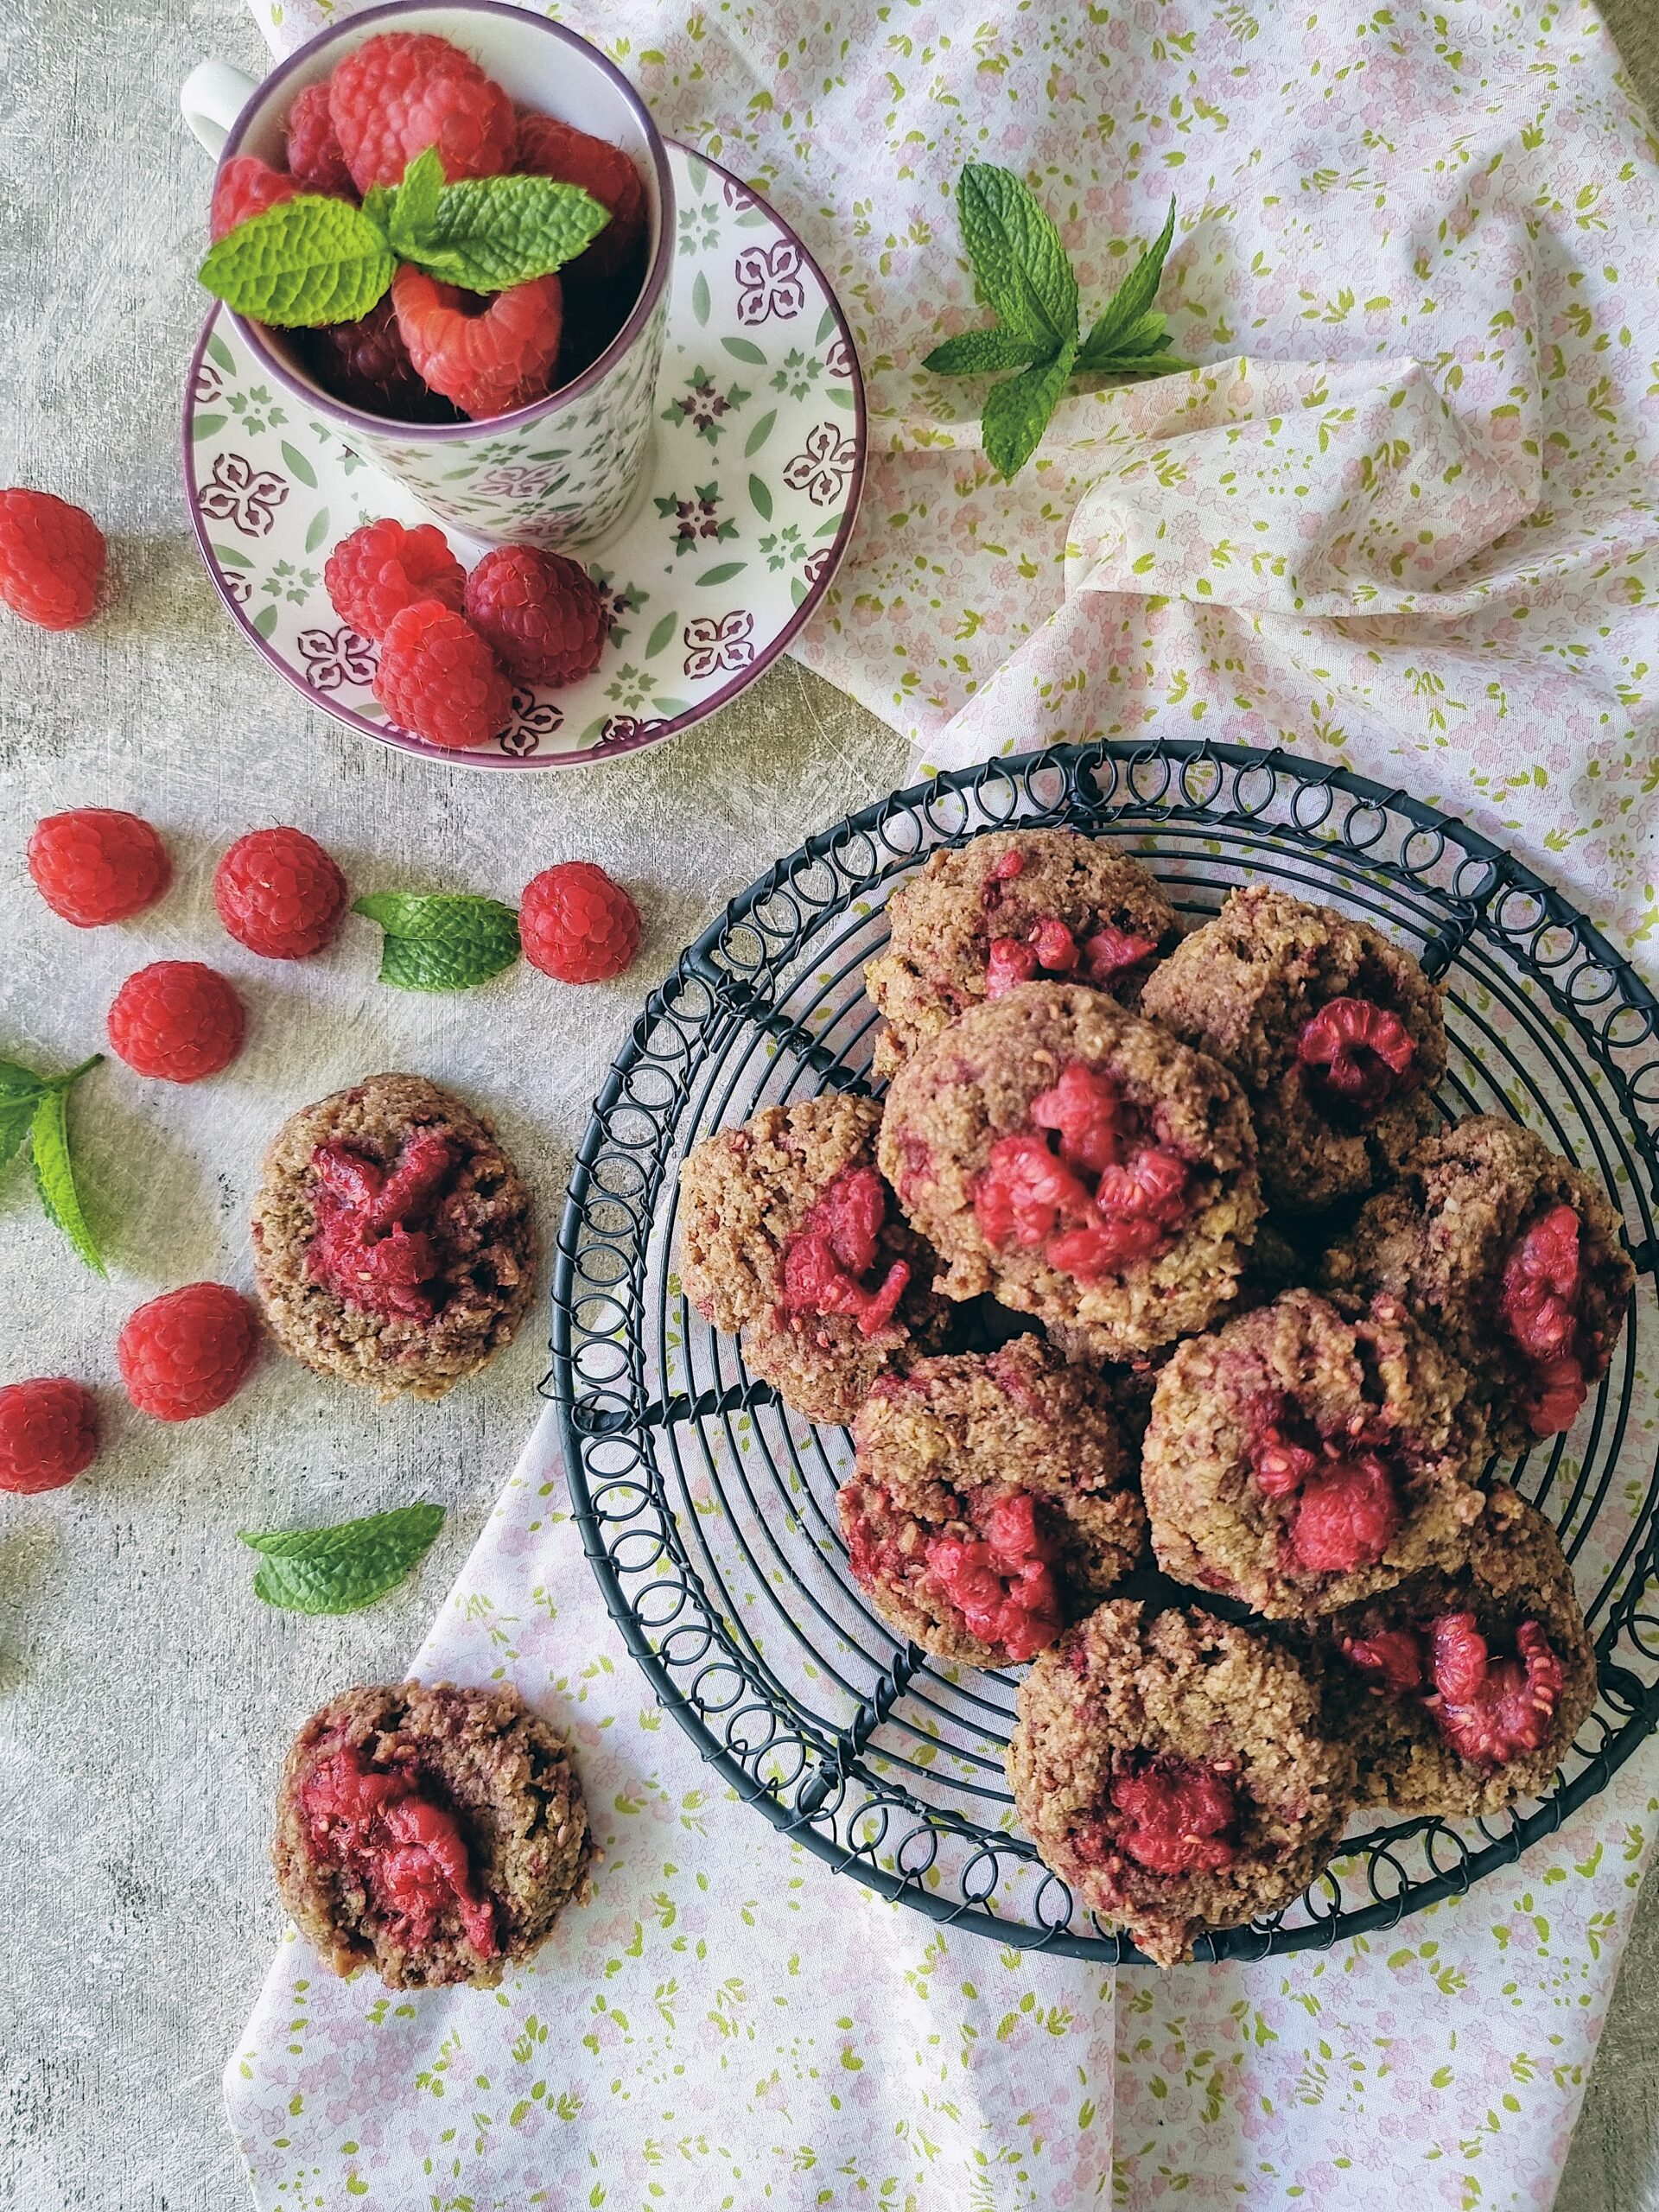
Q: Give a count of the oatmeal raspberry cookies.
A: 11